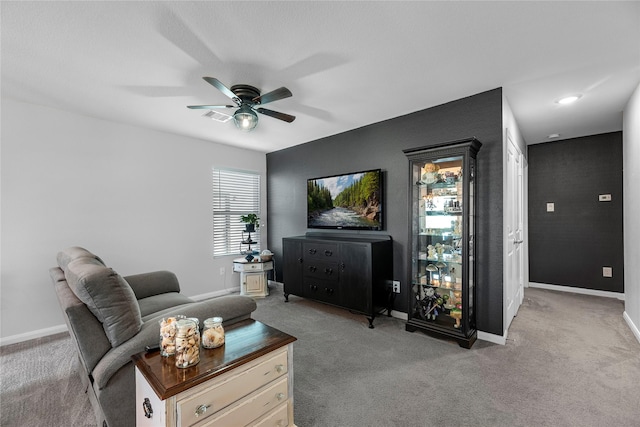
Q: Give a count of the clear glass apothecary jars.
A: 3